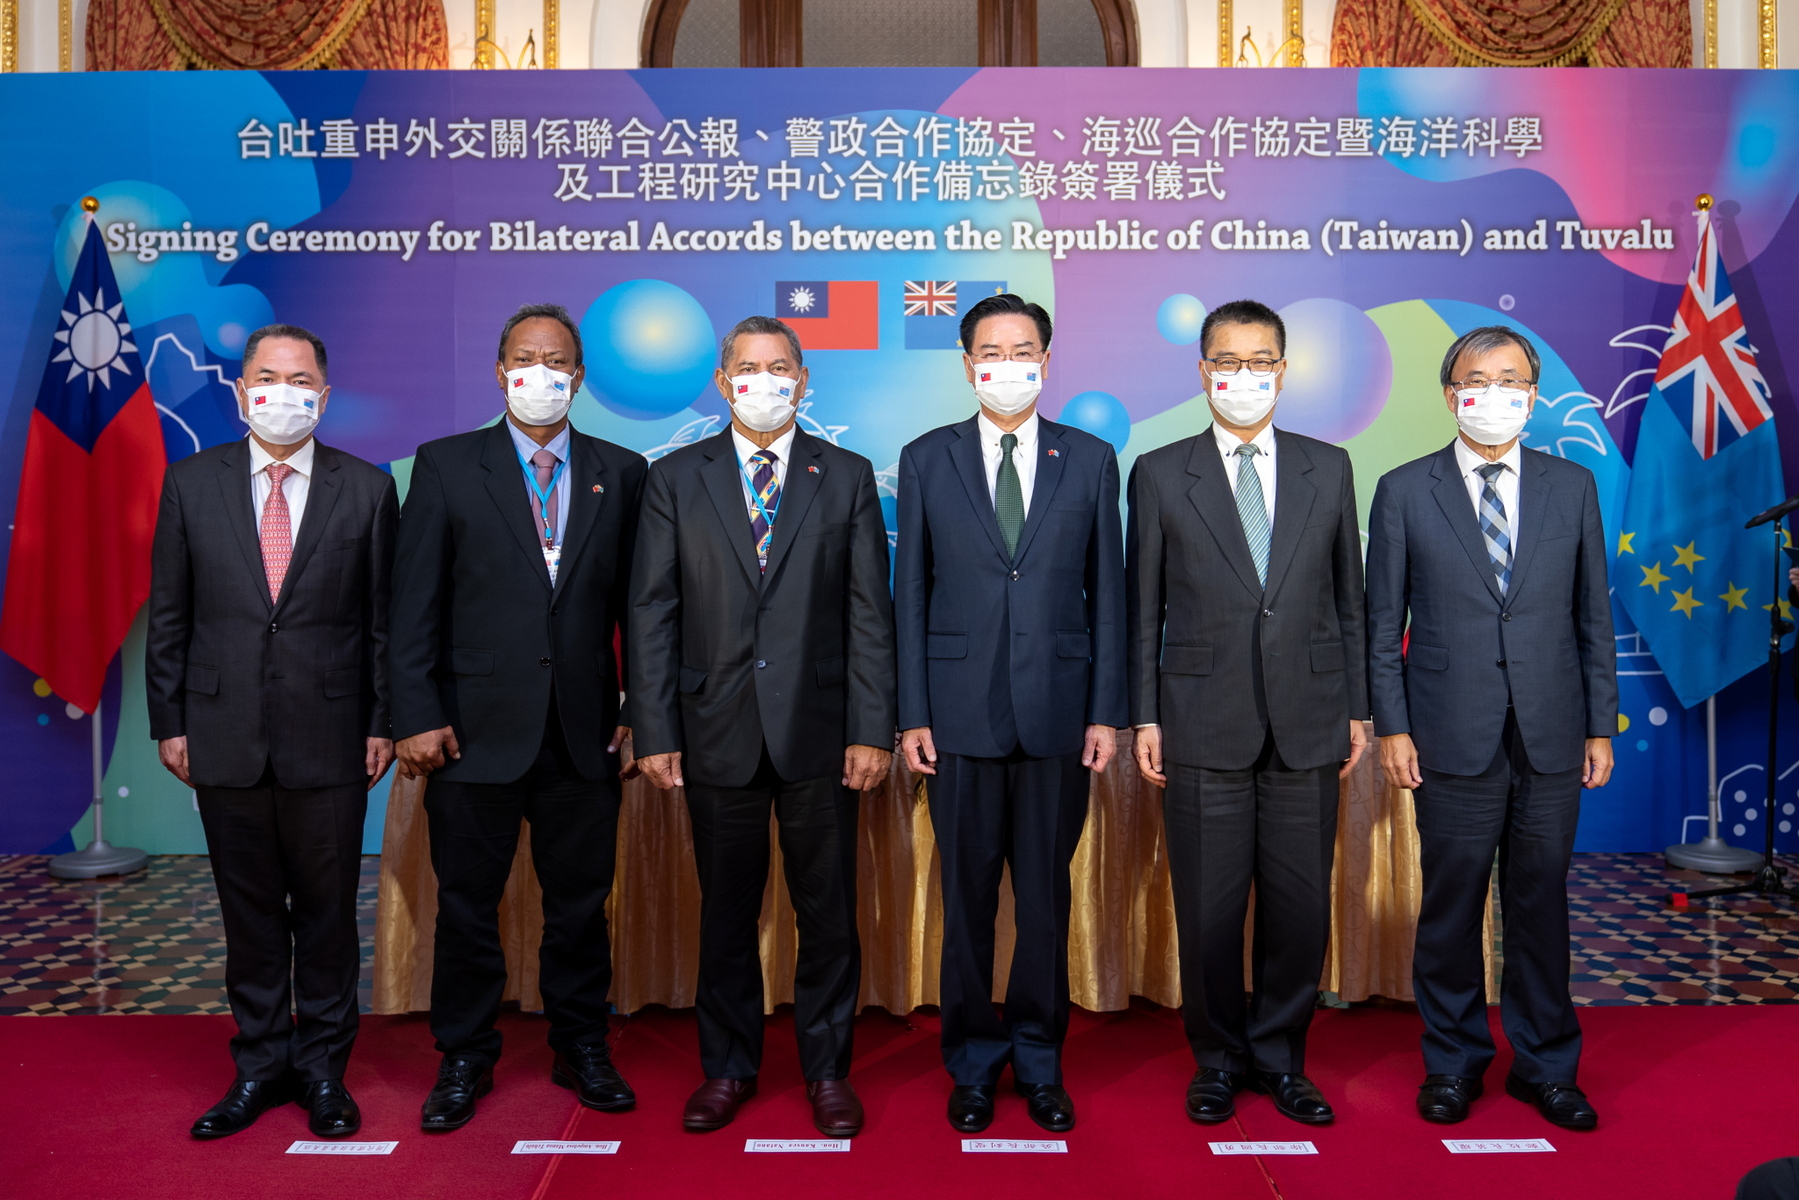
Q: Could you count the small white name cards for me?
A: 6